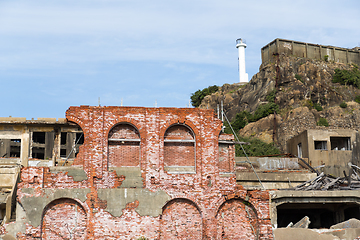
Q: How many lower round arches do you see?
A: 3